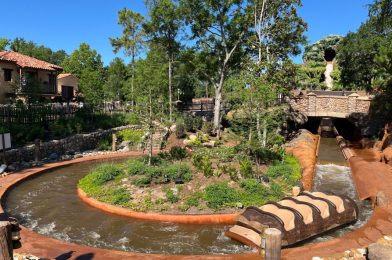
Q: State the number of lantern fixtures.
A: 1